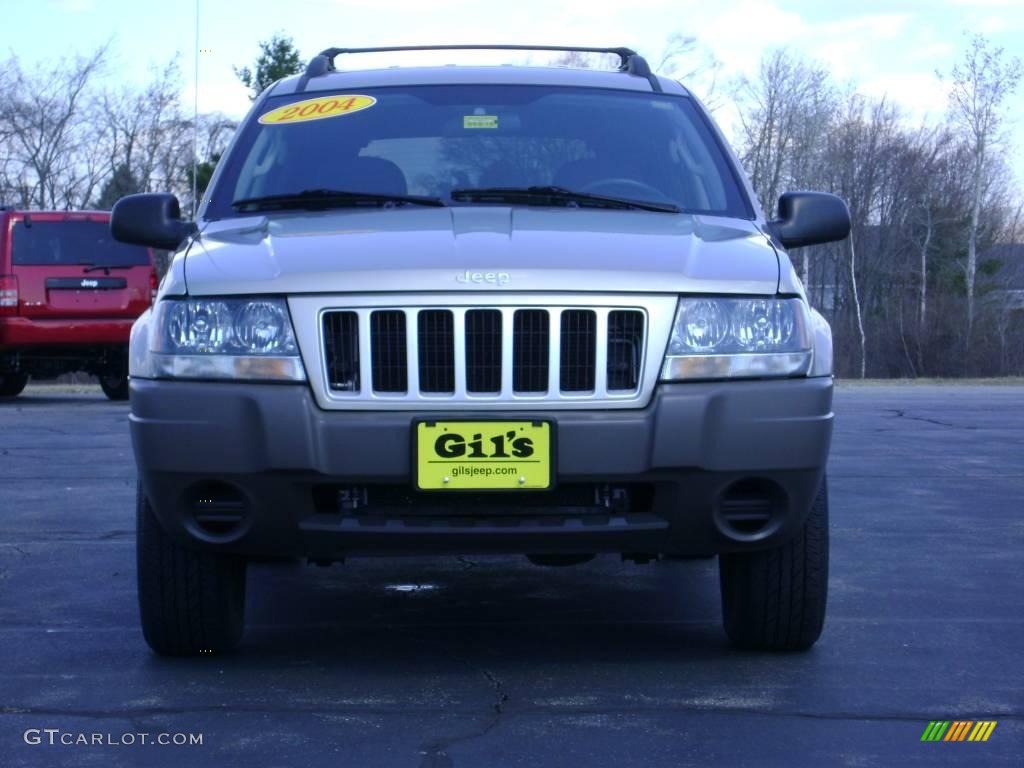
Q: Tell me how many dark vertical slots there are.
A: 7